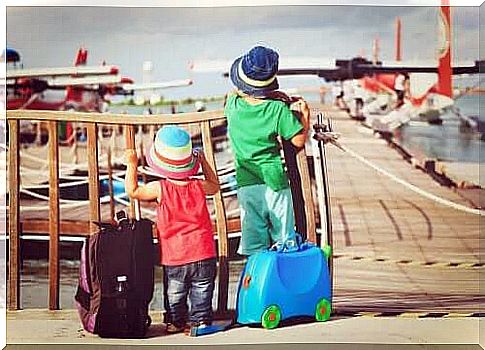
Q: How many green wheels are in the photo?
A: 2